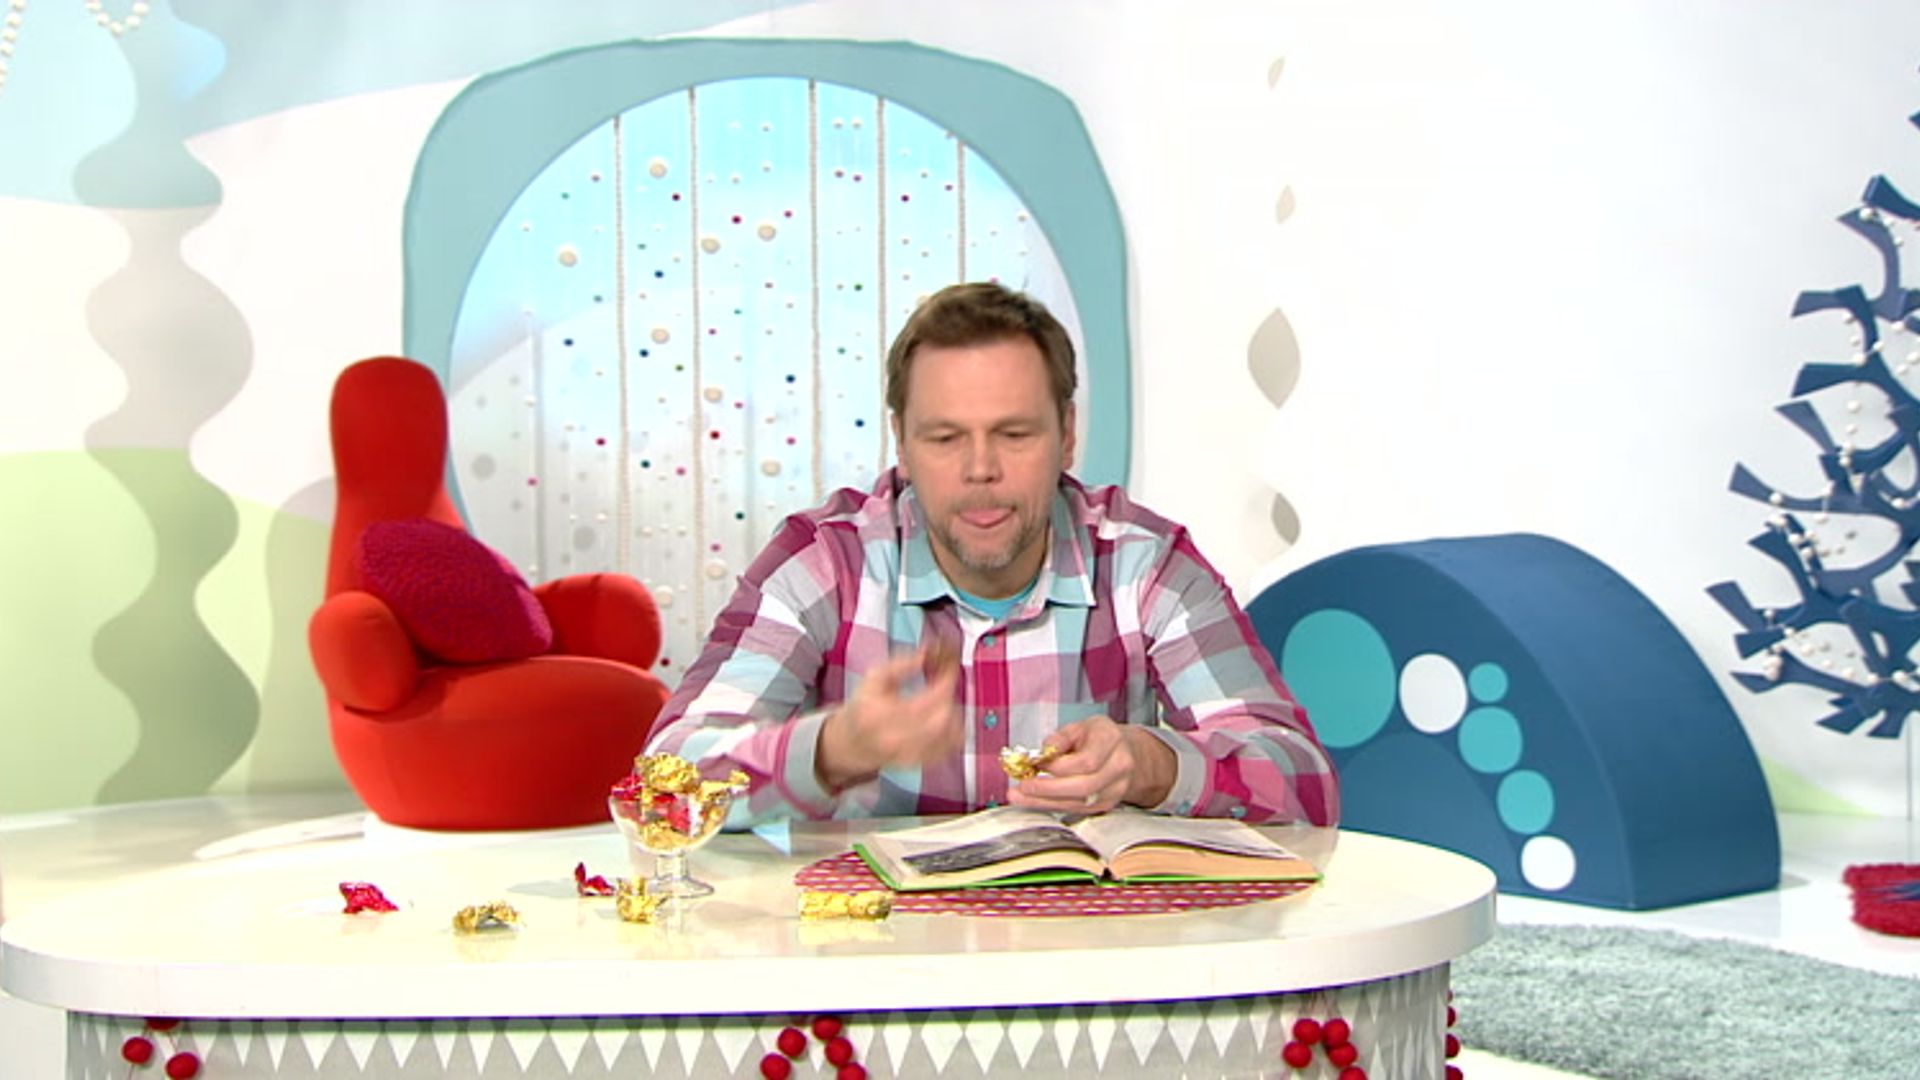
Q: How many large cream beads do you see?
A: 9